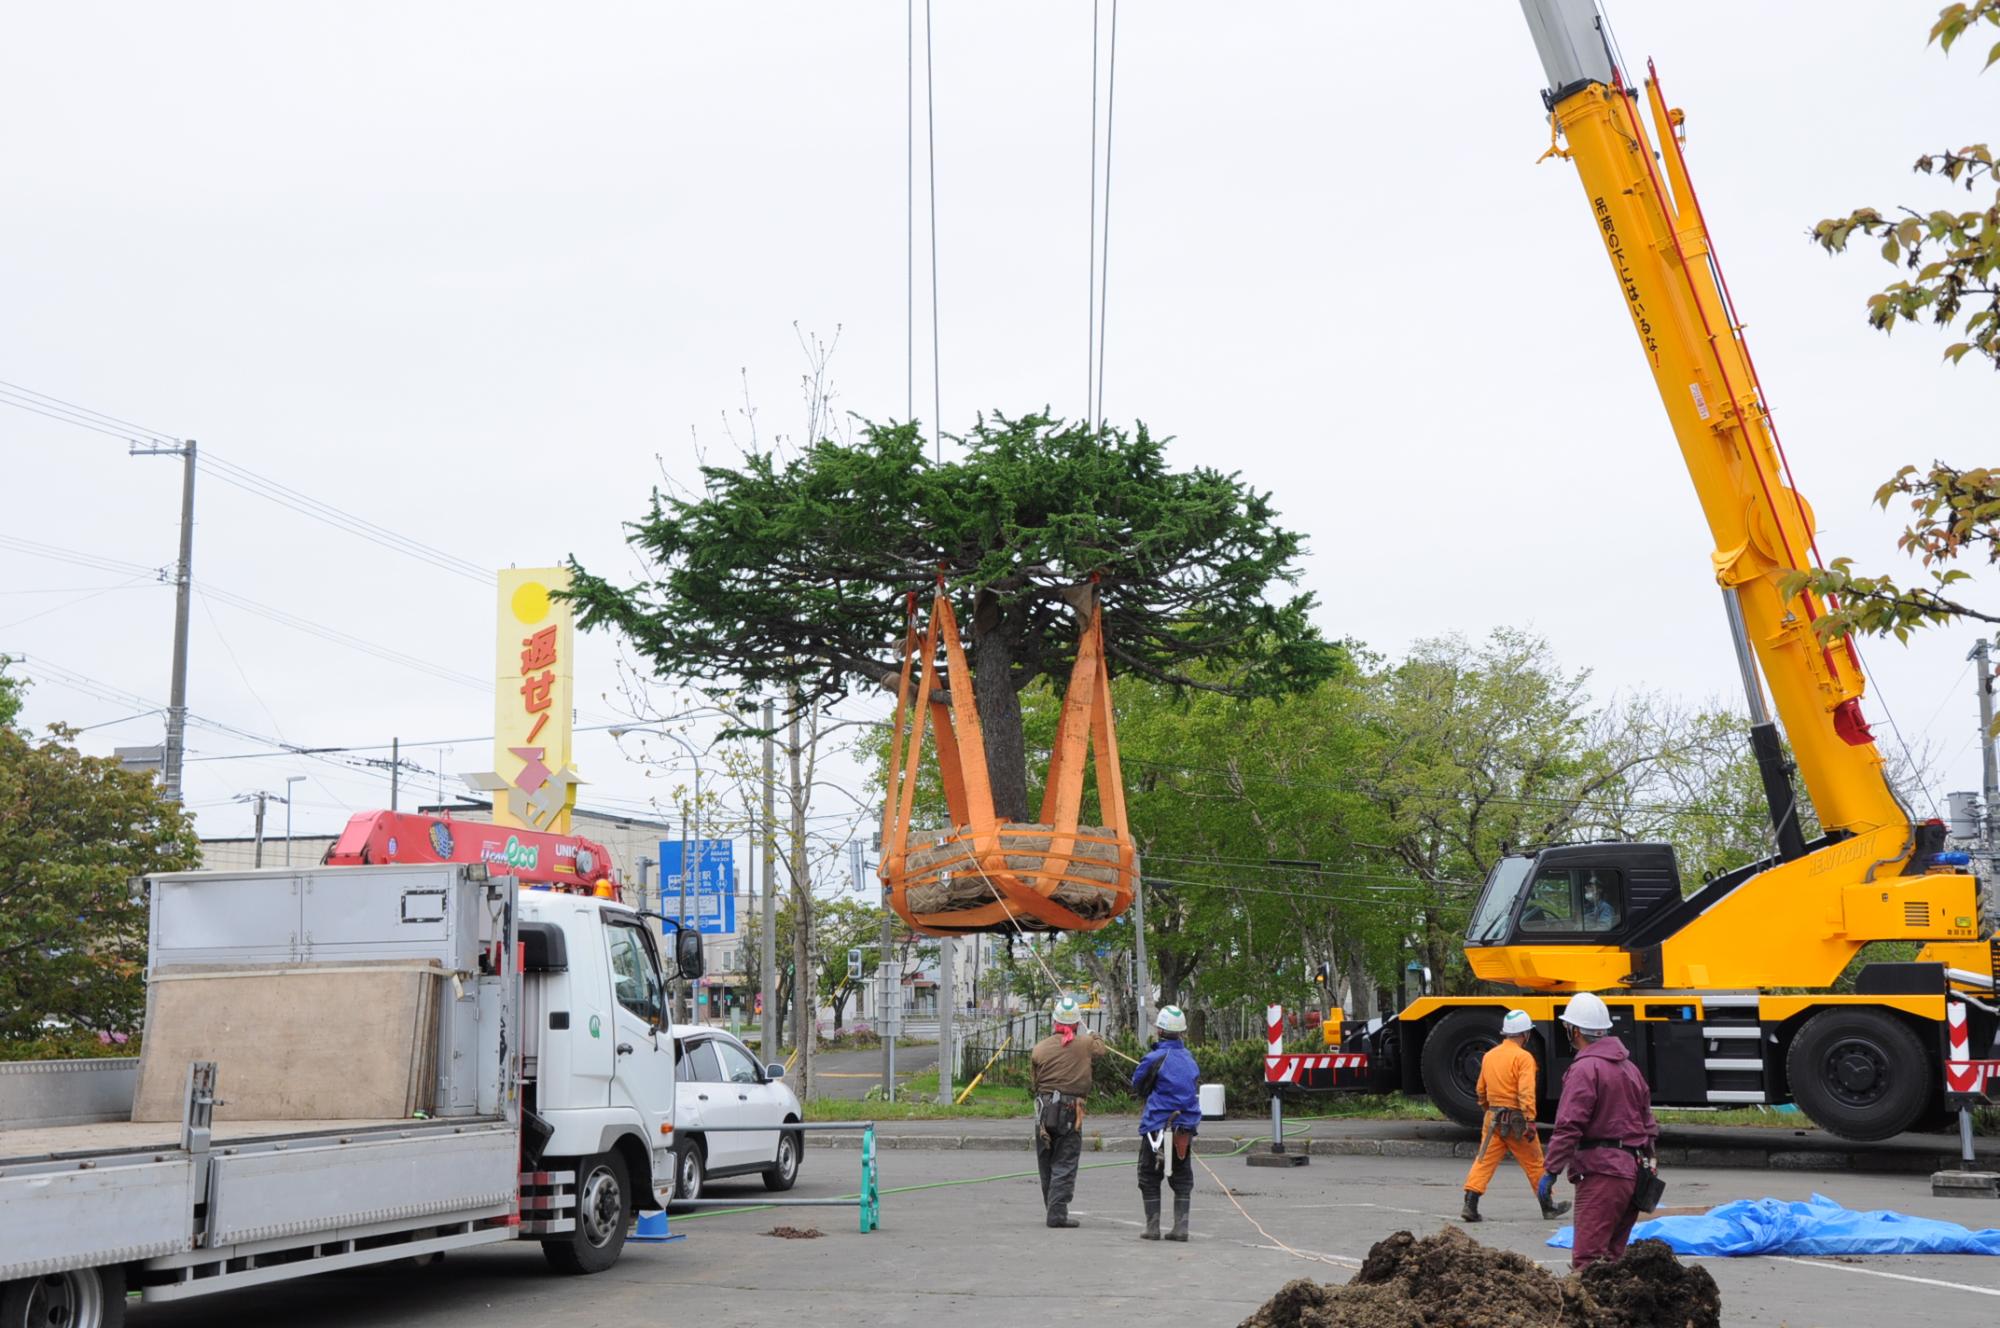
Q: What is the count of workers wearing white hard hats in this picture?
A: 4